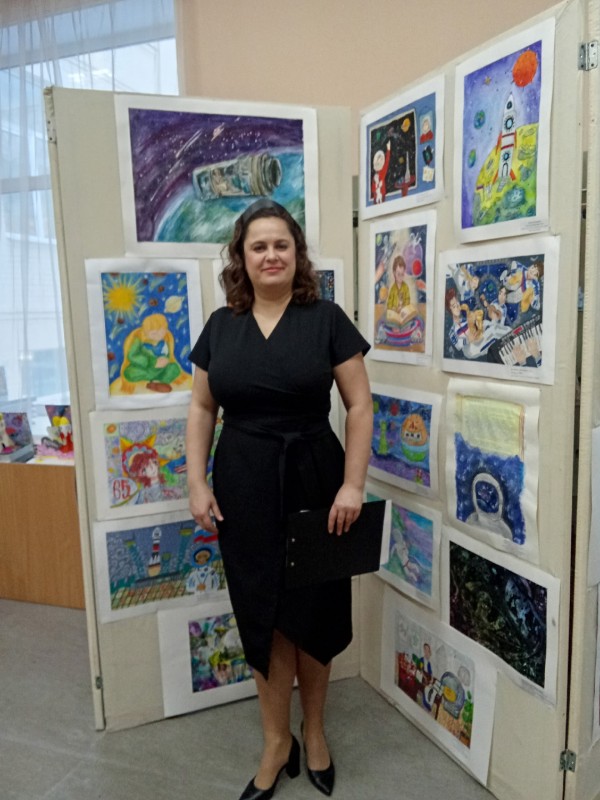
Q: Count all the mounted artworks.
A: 15